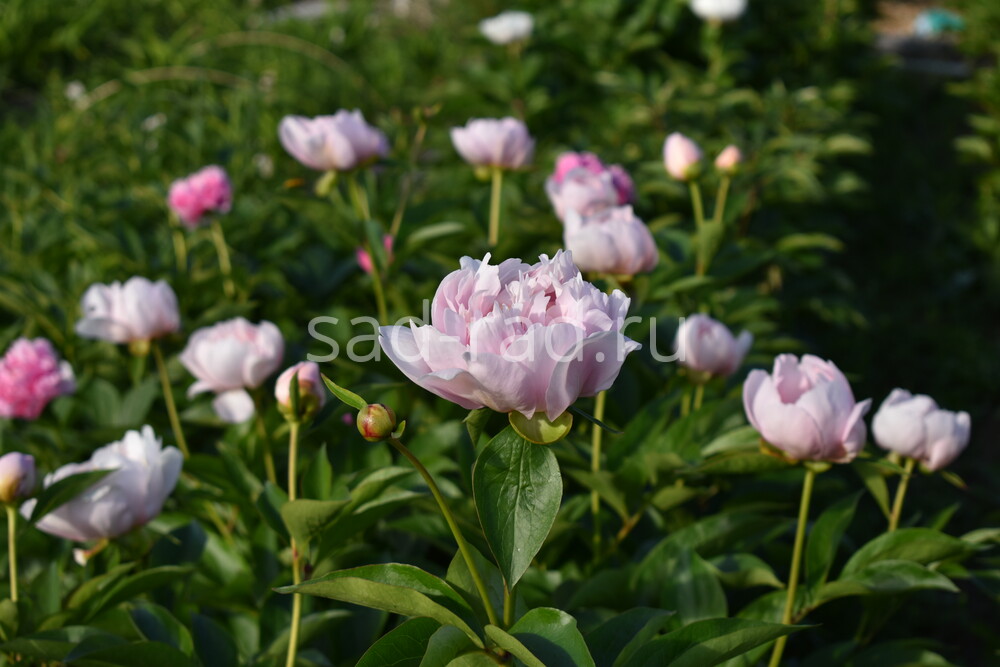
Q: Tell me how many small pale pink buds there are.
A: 4